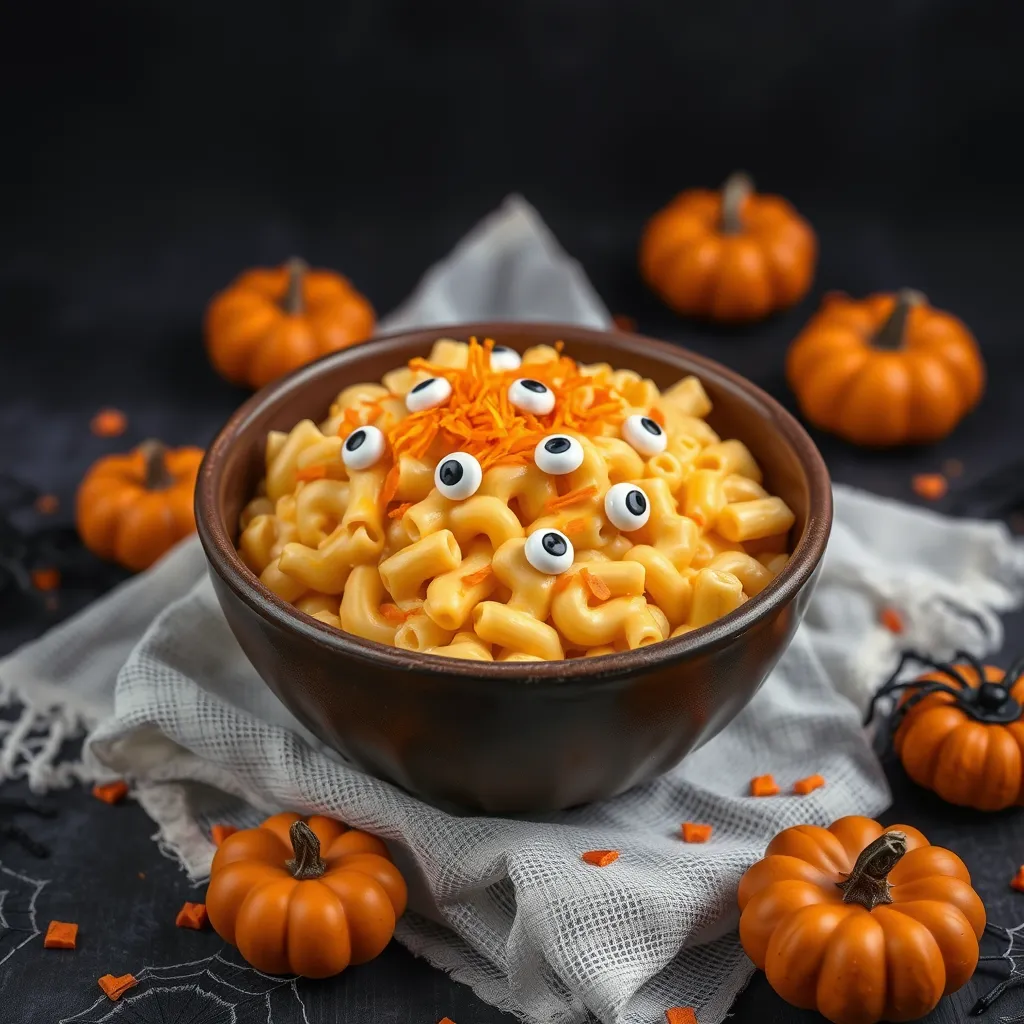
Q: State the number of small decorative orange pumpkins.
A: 7